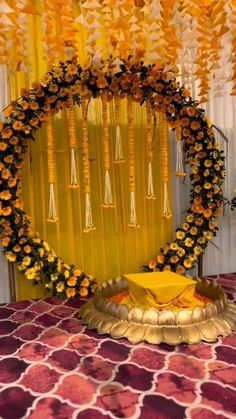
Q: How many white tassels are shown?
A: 9